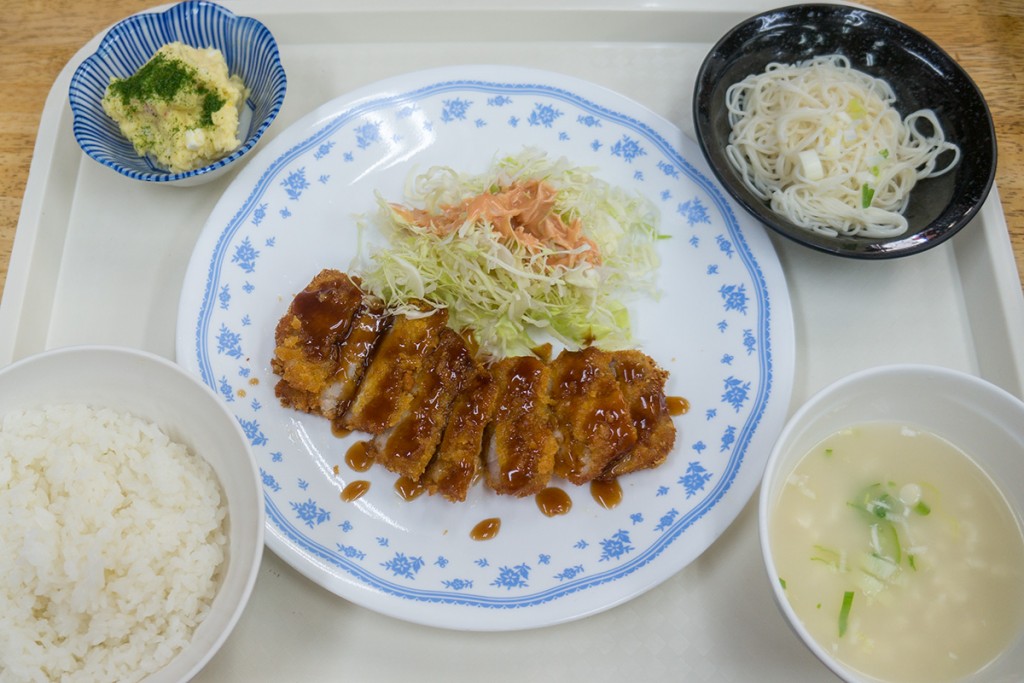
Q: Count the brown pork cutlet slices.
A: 8